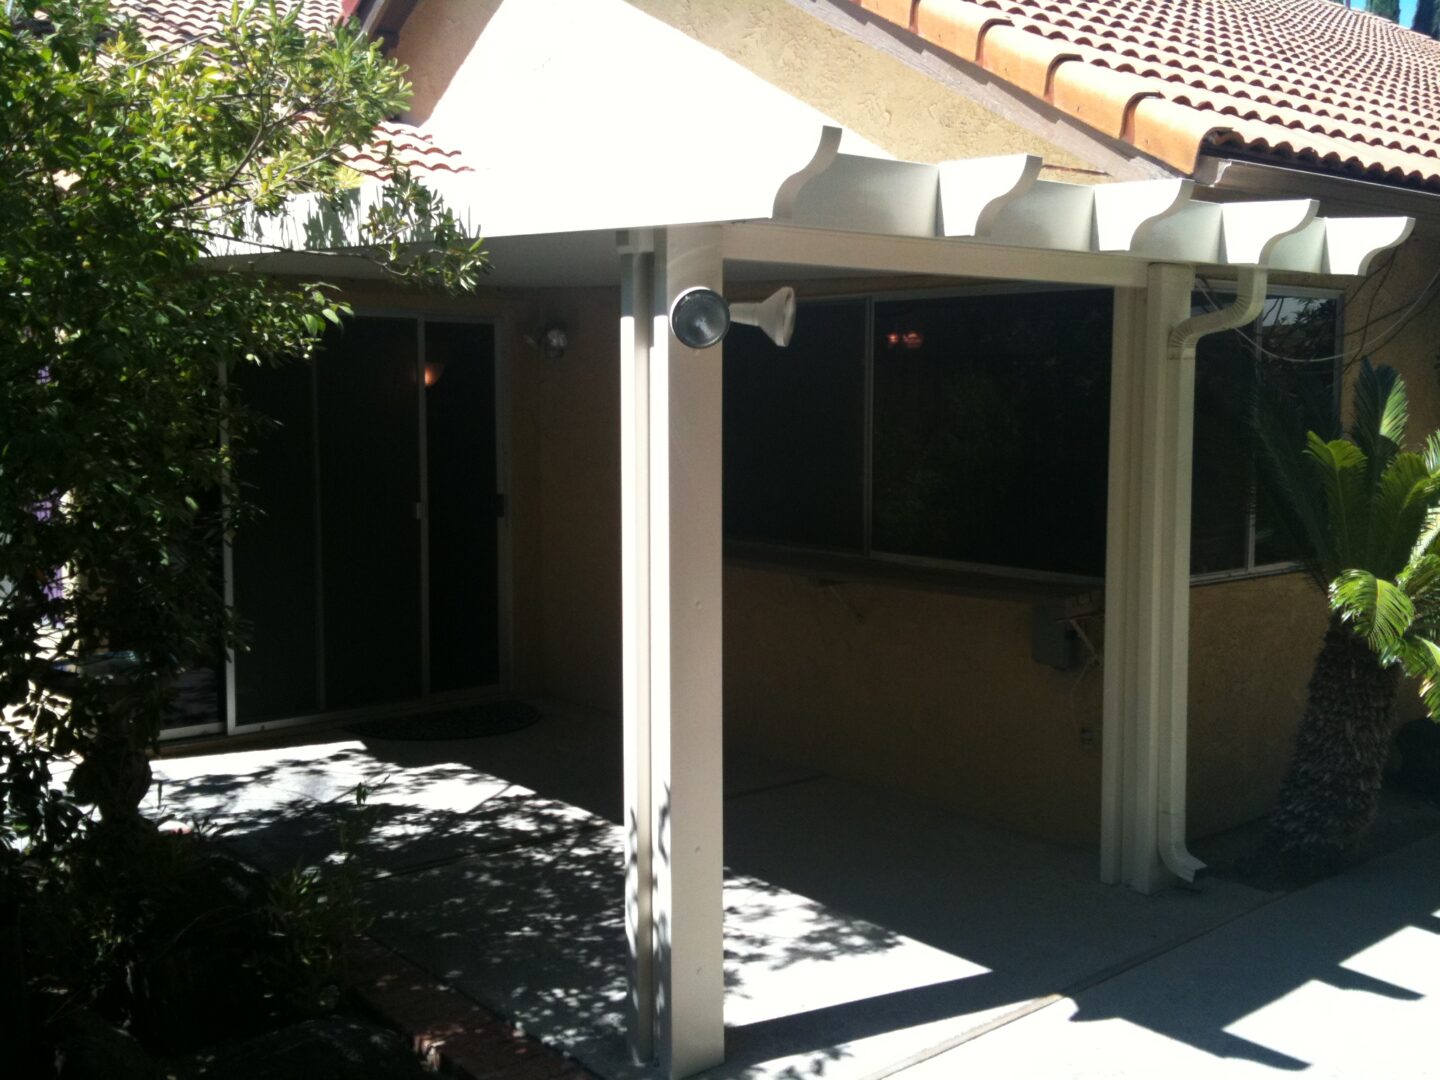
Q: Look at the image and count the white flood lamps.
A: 2